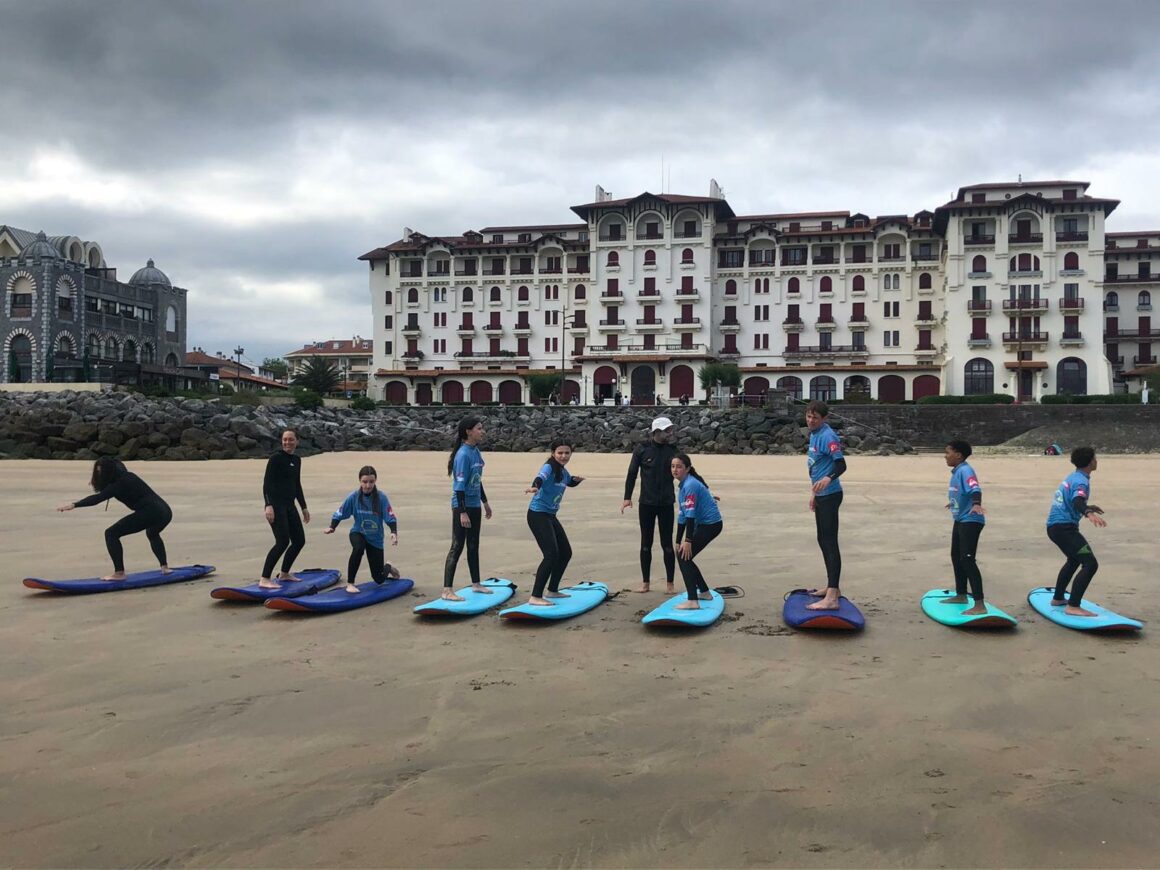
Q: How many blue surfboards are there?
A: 8